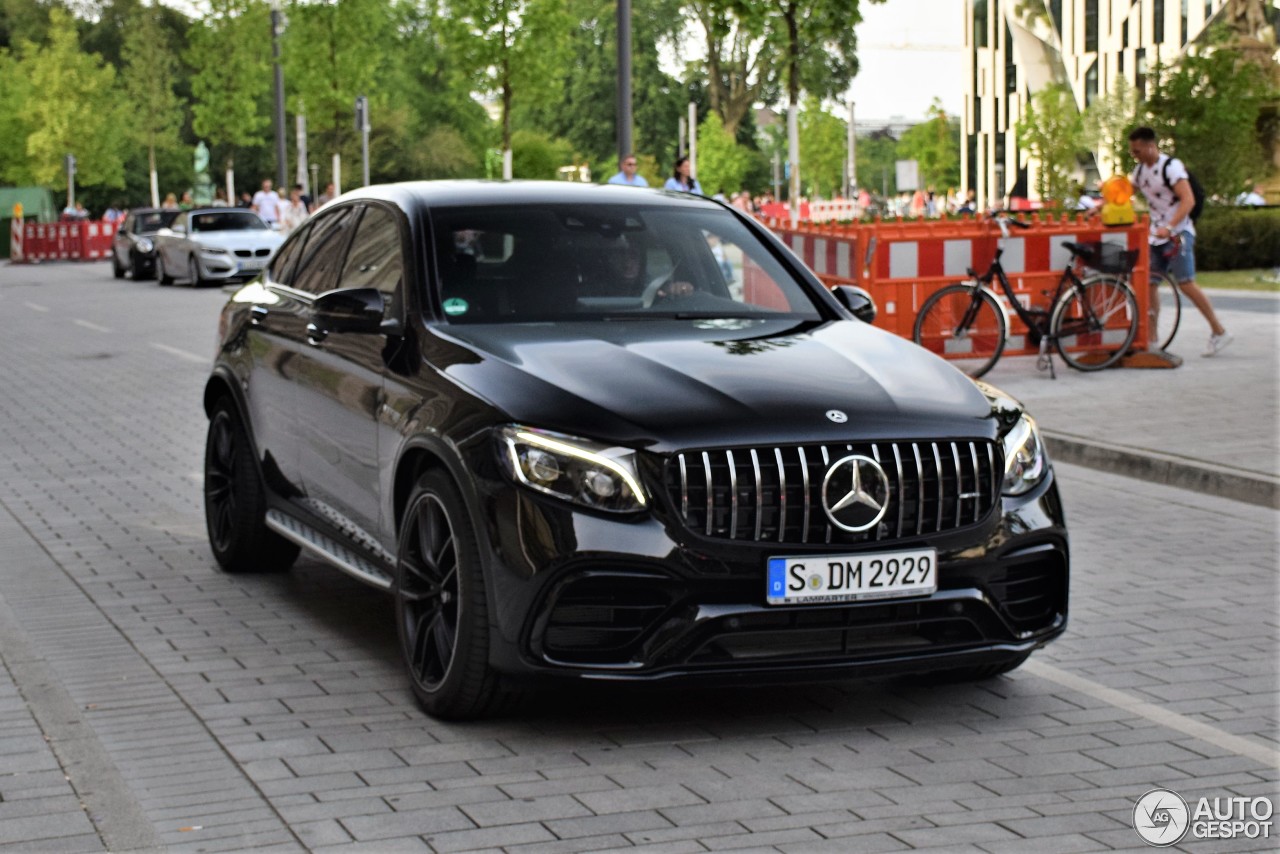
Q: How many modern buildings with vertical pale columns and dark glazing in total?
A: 1